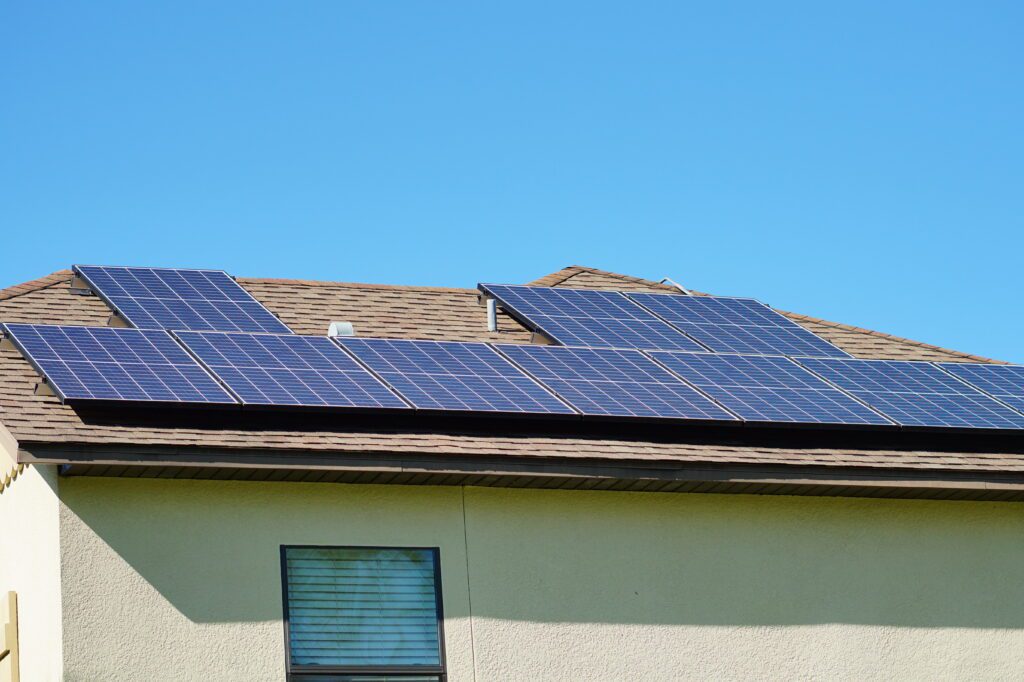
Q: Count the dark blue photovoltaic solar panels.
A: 10